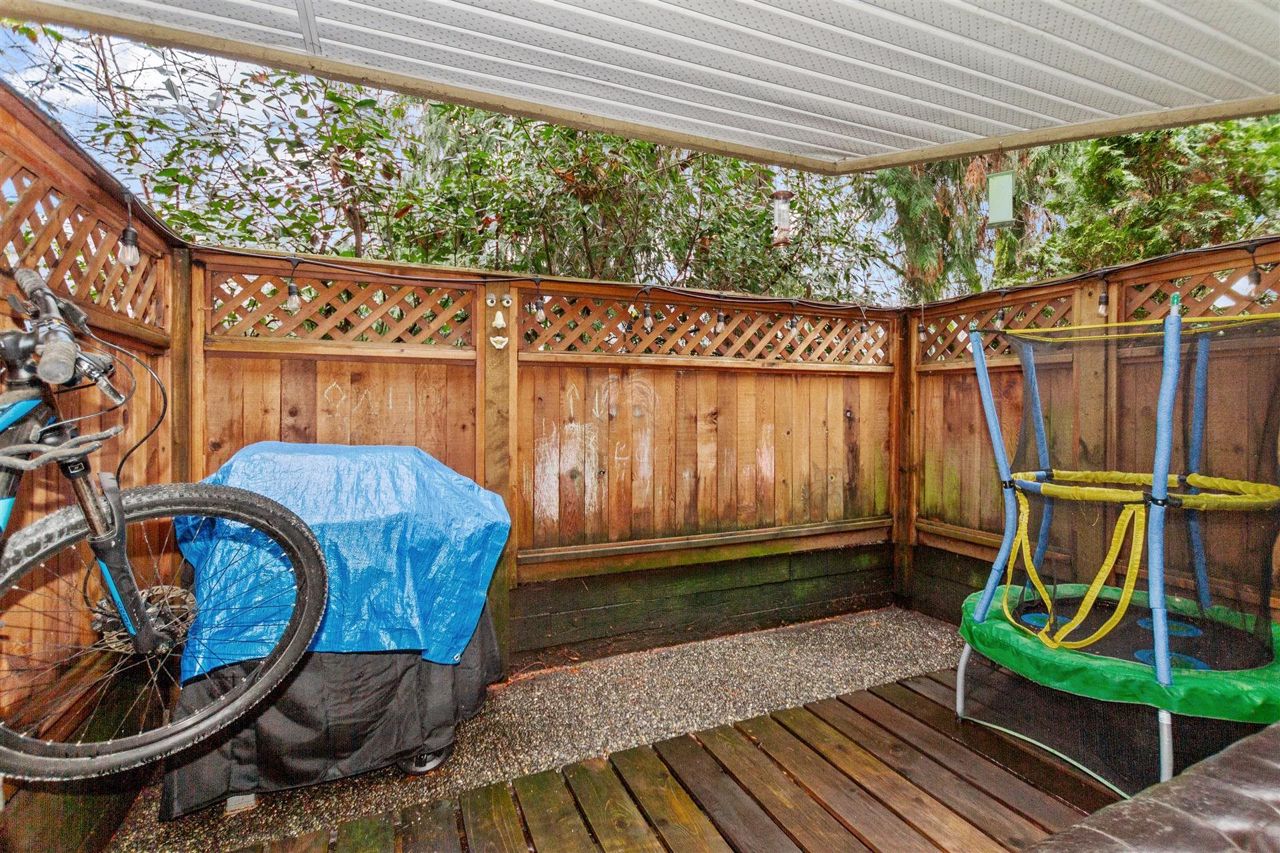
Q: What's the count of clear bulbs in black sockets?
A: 11